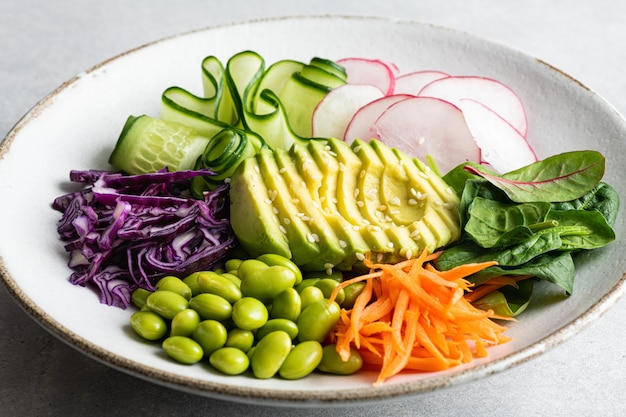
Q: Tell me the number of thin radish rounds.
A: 7